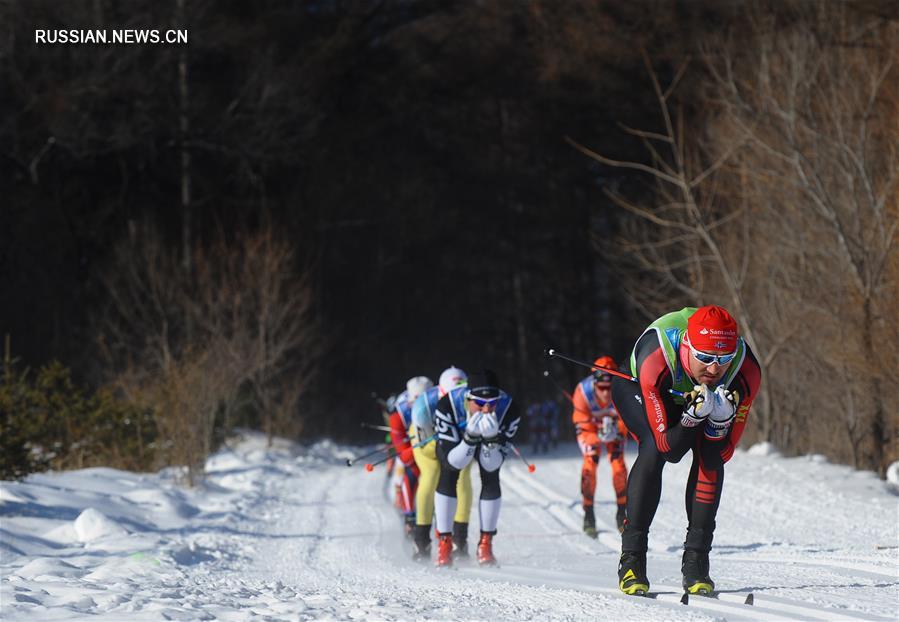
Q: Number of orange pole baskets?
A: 2